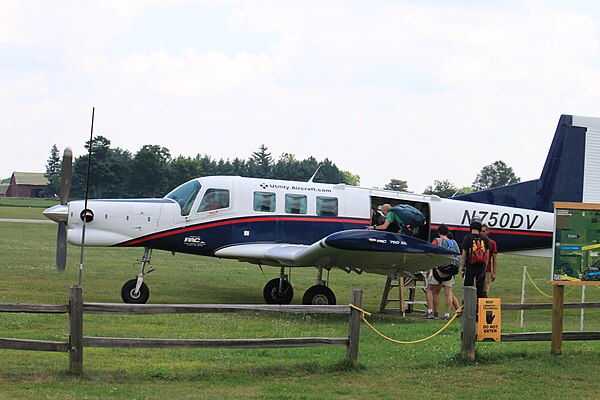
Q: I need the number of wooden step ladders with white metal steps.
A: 1